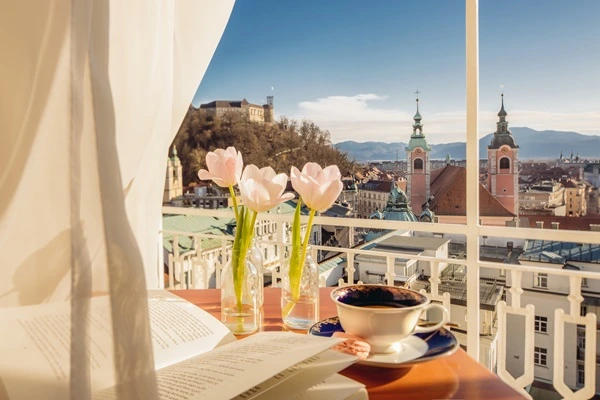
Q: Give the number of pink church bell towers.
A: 2